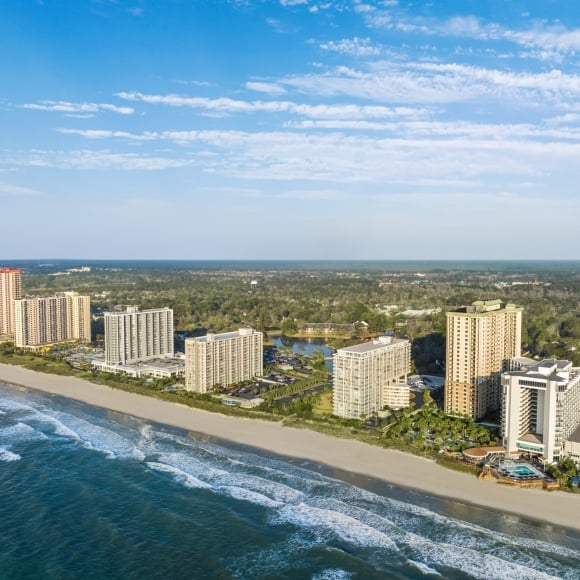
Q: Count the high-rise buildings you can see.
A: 7